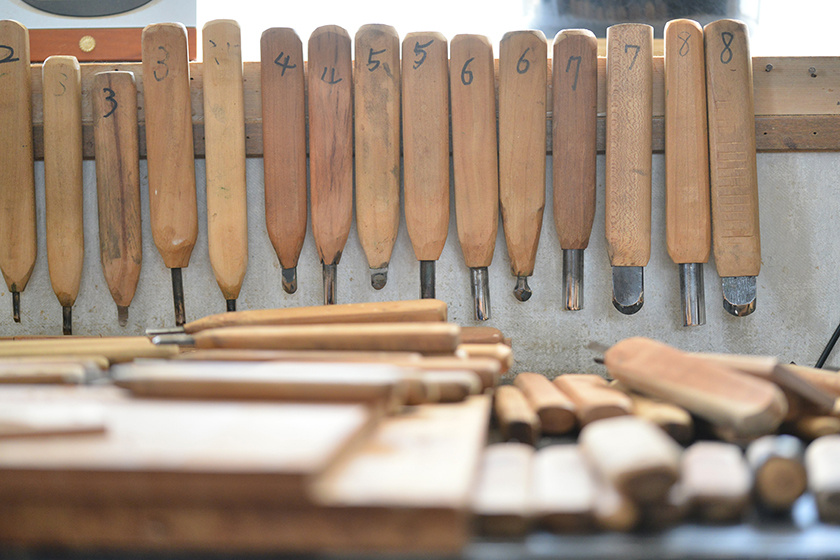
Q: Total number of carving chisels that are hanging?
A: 15